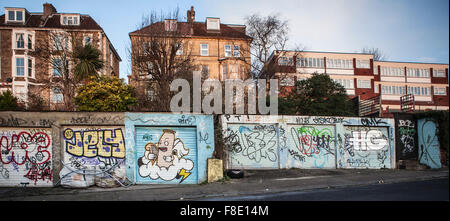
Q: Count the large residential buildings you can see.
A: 3